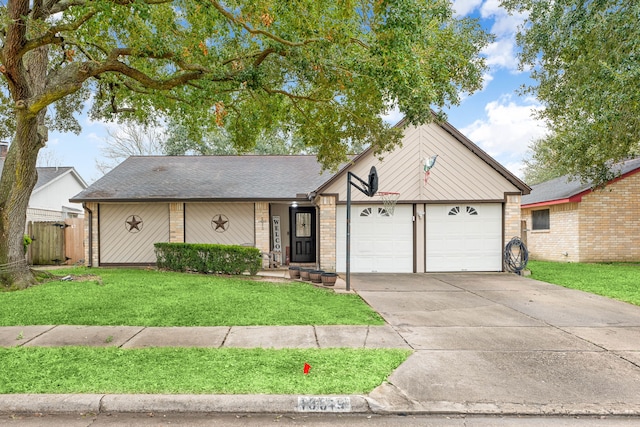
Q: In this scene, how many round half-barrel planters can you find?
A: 4